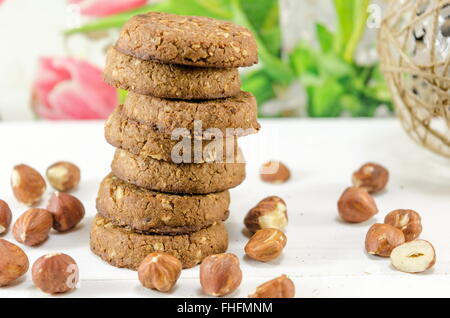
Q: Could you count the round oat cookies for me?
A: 7